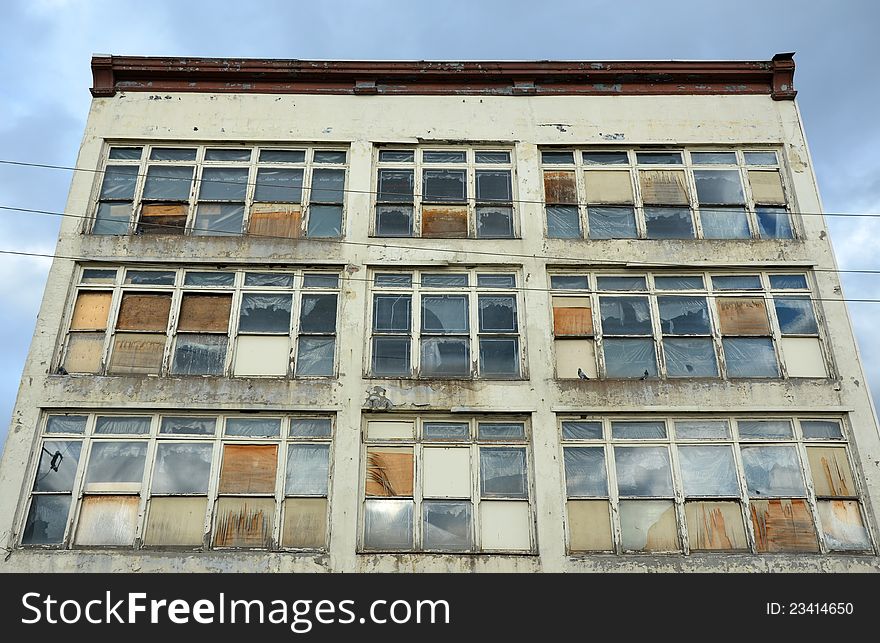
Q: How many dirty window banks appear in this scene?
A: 9